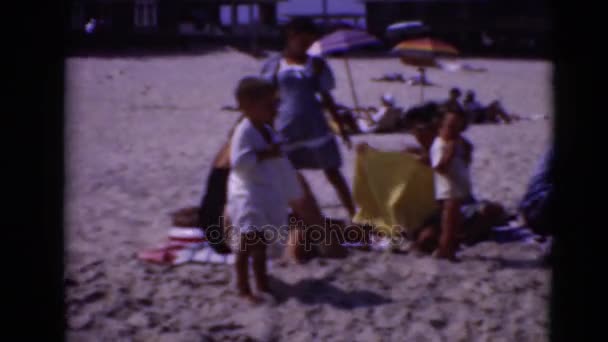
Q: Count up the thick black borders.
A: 2